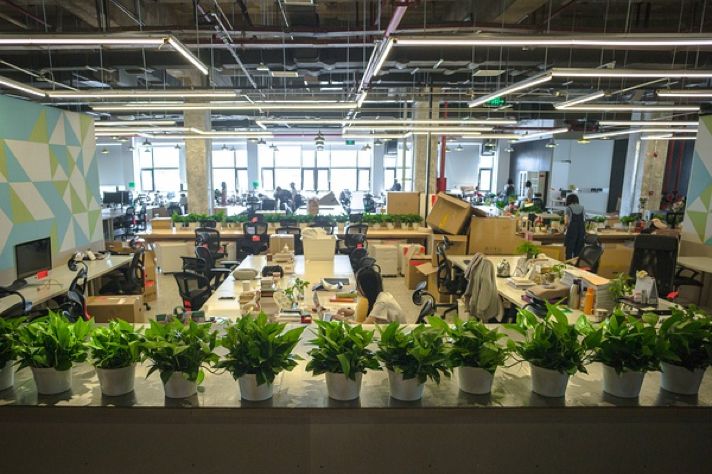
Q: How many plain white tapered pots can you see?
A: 11